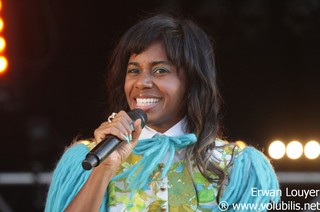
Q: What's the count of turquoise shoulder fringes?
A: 2